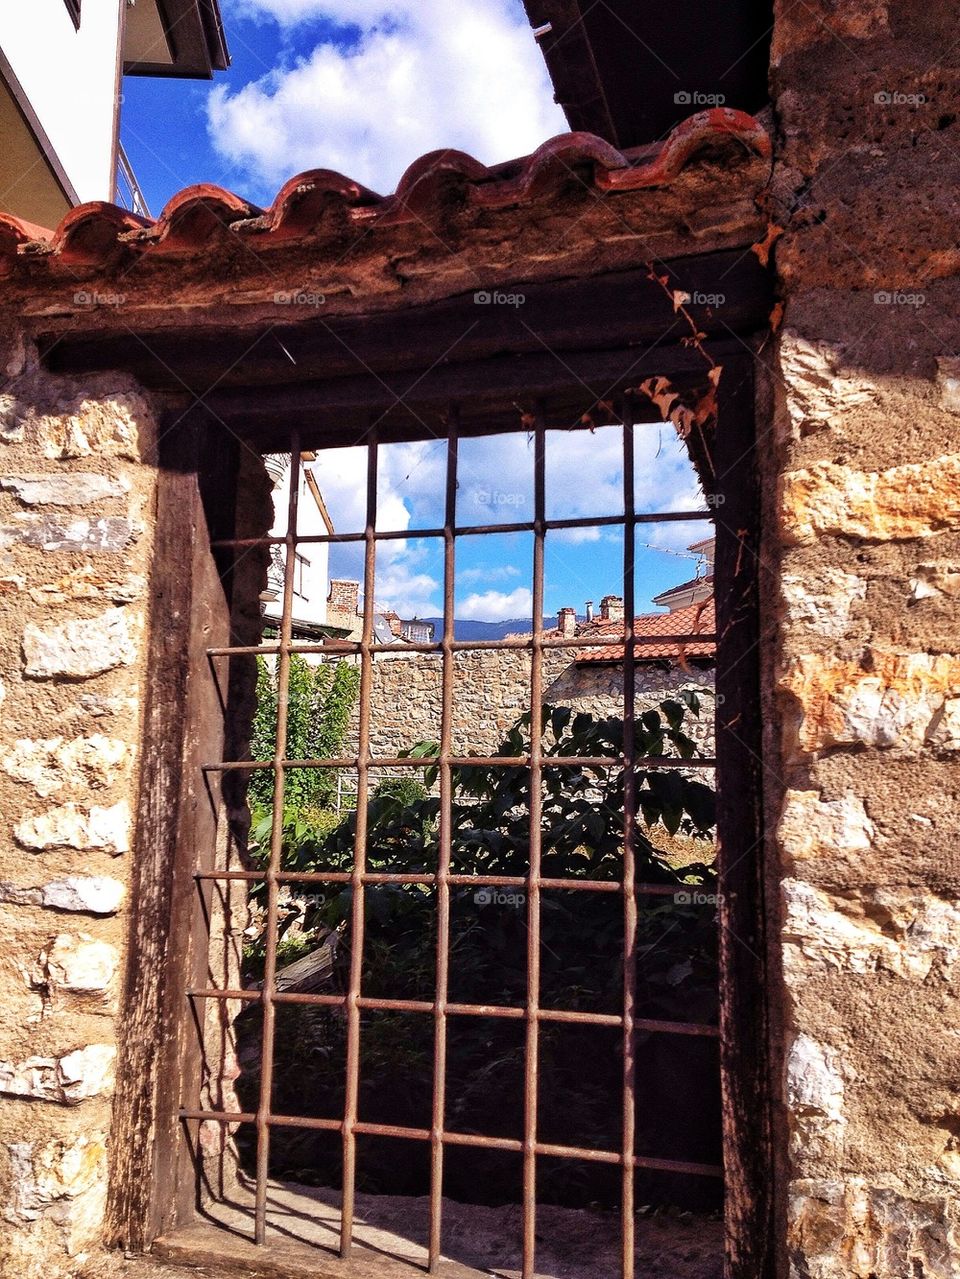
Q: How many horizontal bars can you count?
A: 6